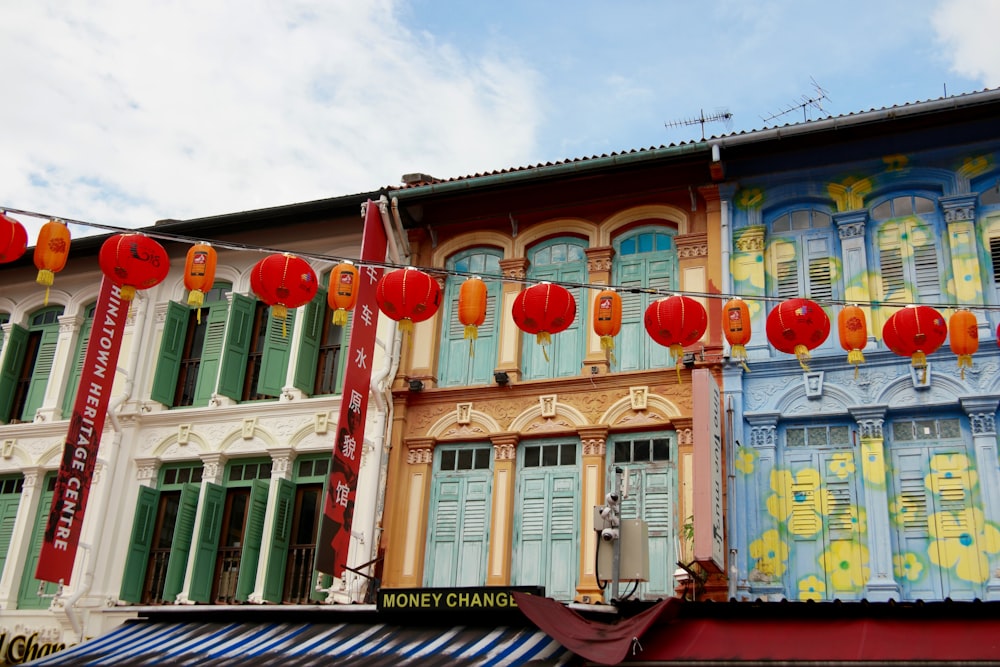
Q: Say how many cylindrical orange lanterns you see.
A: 8